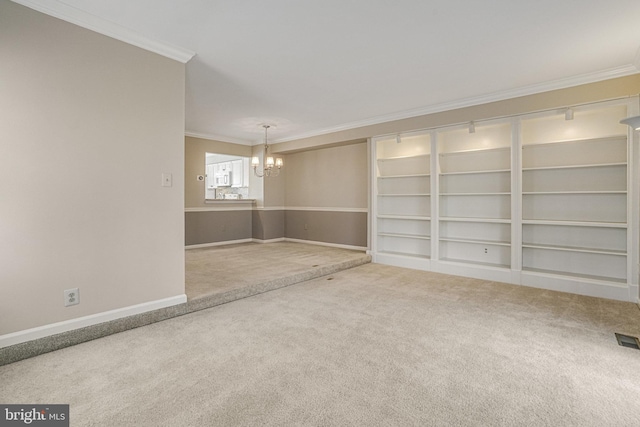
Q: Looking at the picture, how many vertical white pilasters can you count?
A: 4